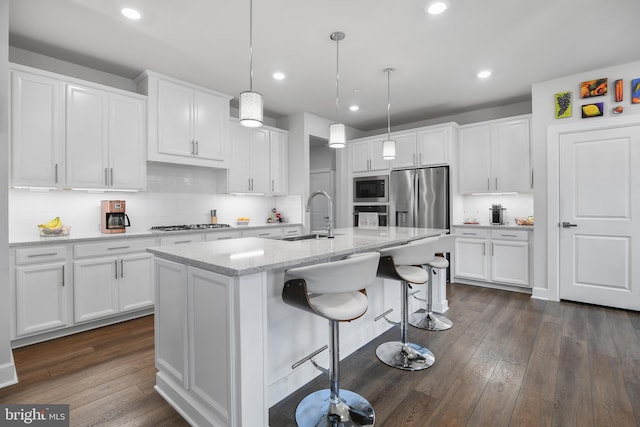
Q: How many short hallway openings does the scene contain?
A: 1